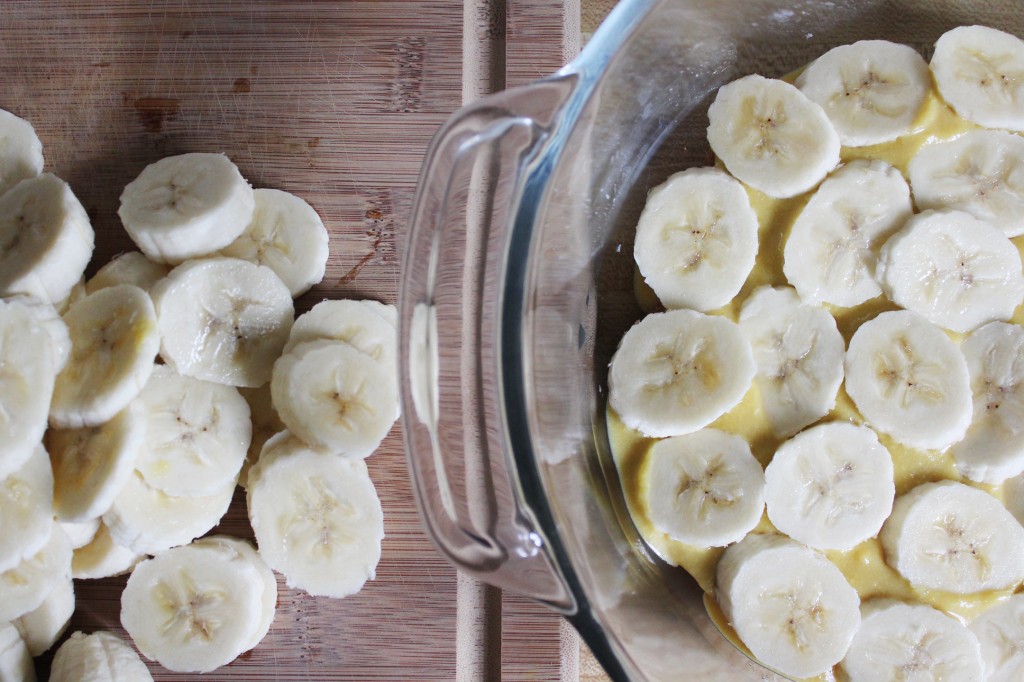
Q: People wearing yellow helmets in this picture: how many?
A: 0